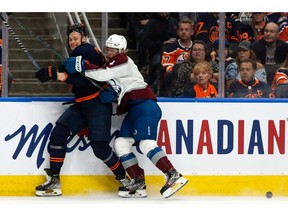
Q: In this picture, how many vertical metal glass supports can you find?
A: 3